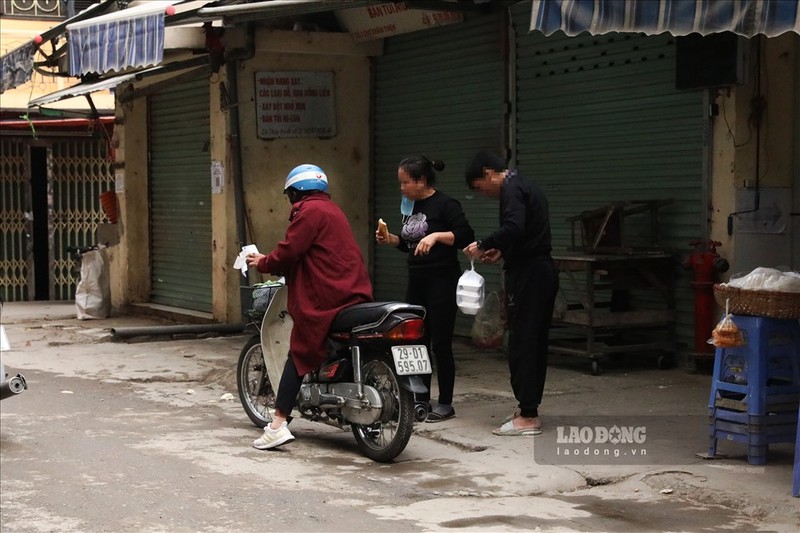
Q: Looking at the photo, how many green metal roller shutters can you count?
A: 3